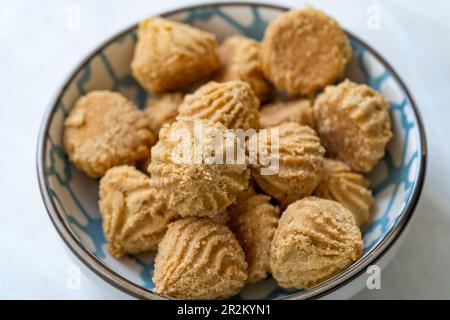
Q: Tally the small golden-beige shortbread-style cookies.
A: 15